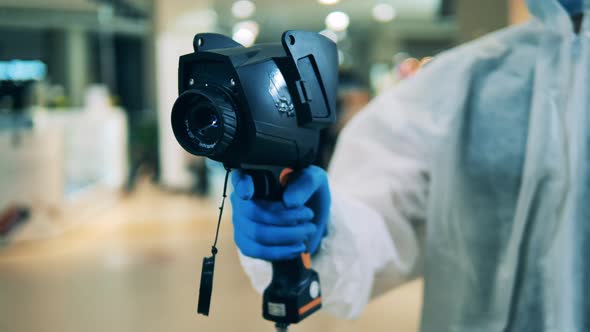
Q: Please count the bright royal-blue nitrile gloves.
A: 1